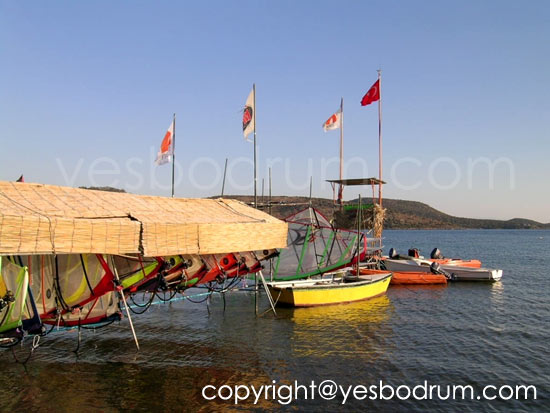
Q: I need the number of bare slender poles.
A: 5